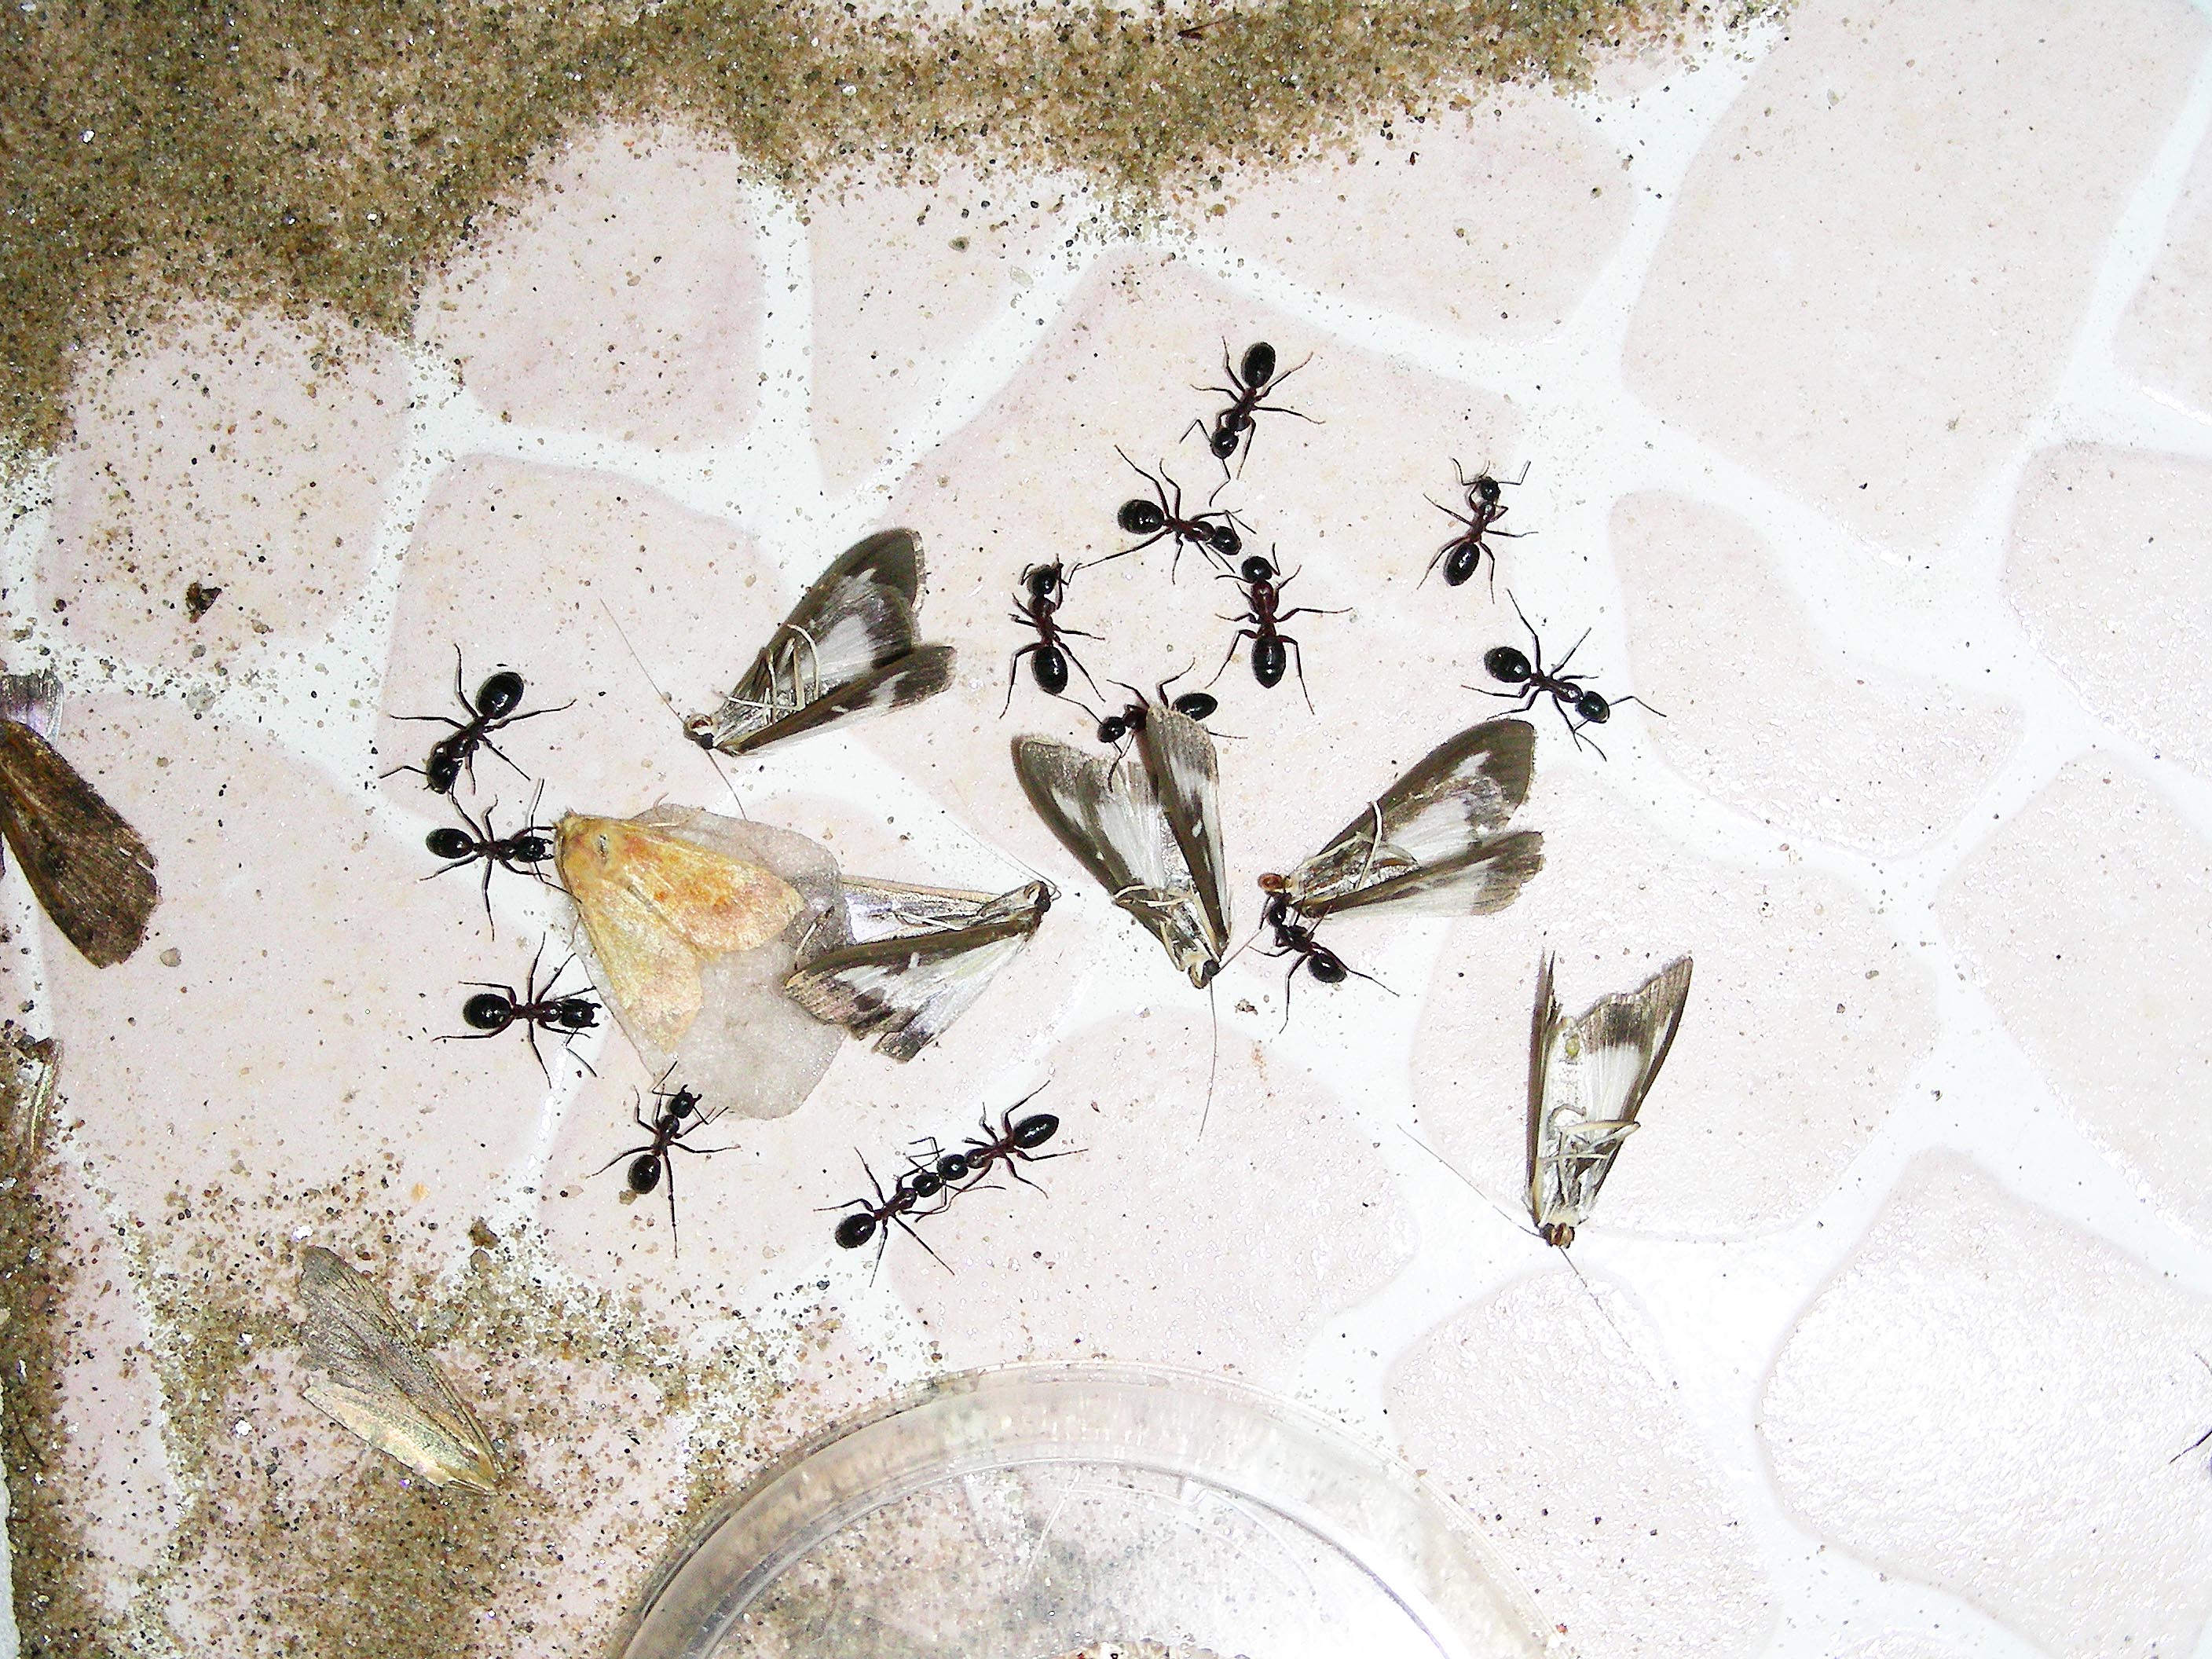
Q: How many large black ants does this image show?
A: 14